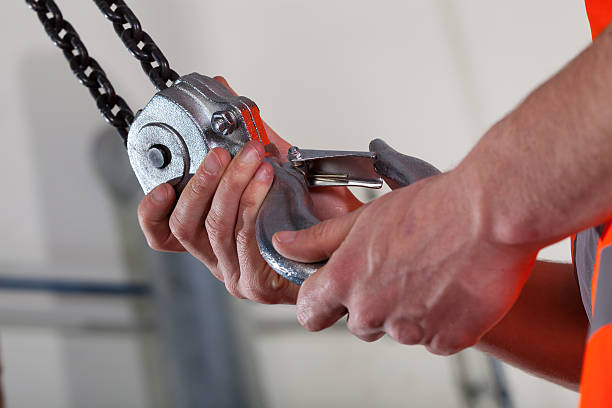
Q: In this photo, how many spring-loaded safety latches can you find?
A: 1